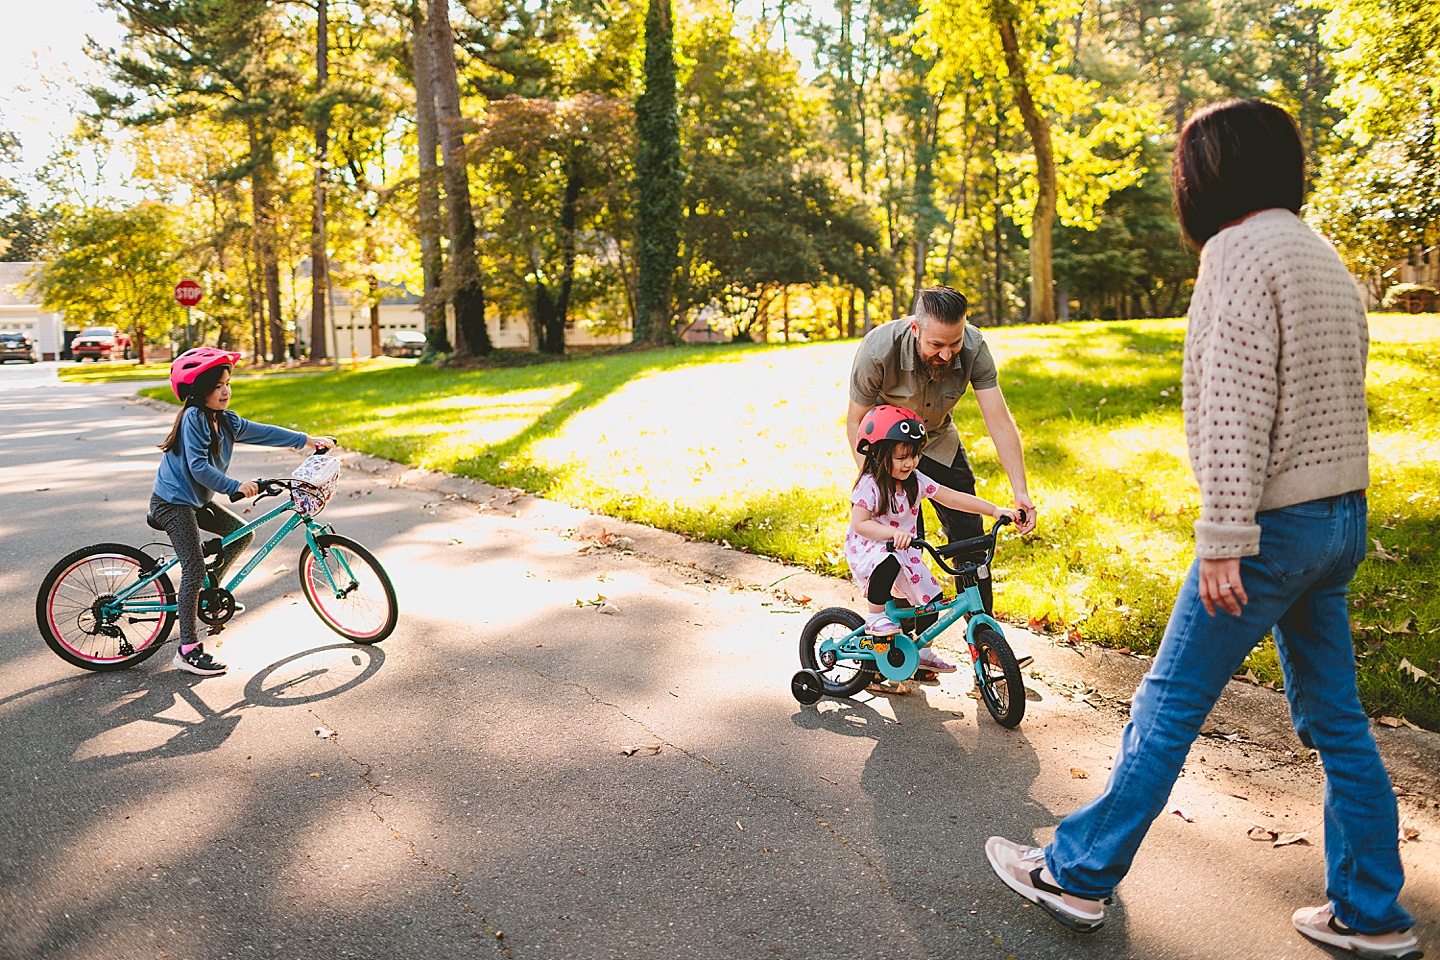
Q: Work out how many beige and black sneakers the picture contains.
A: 2